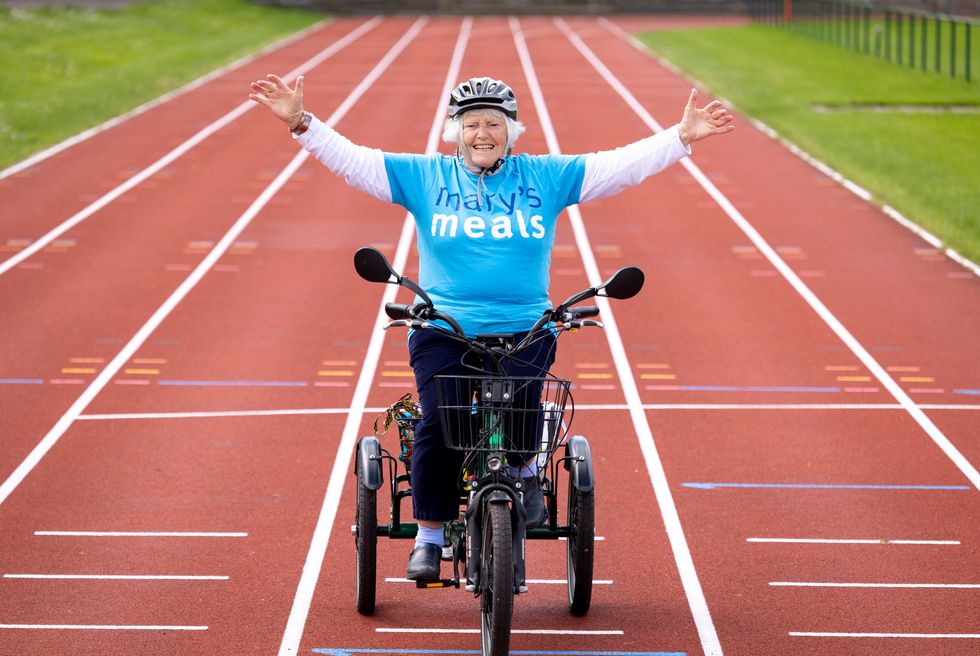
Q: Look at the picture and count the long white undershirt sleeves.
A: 2